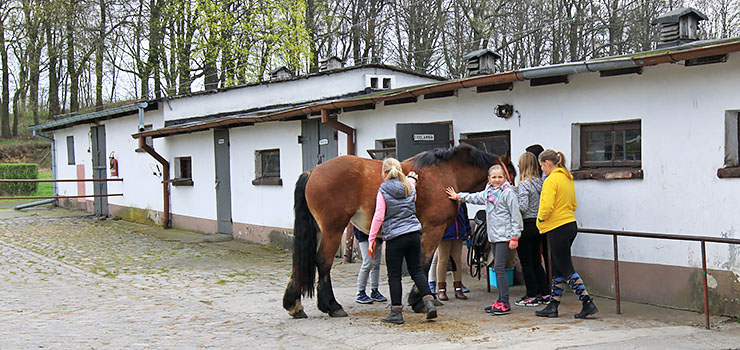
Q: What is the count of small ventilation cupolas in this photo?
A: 4